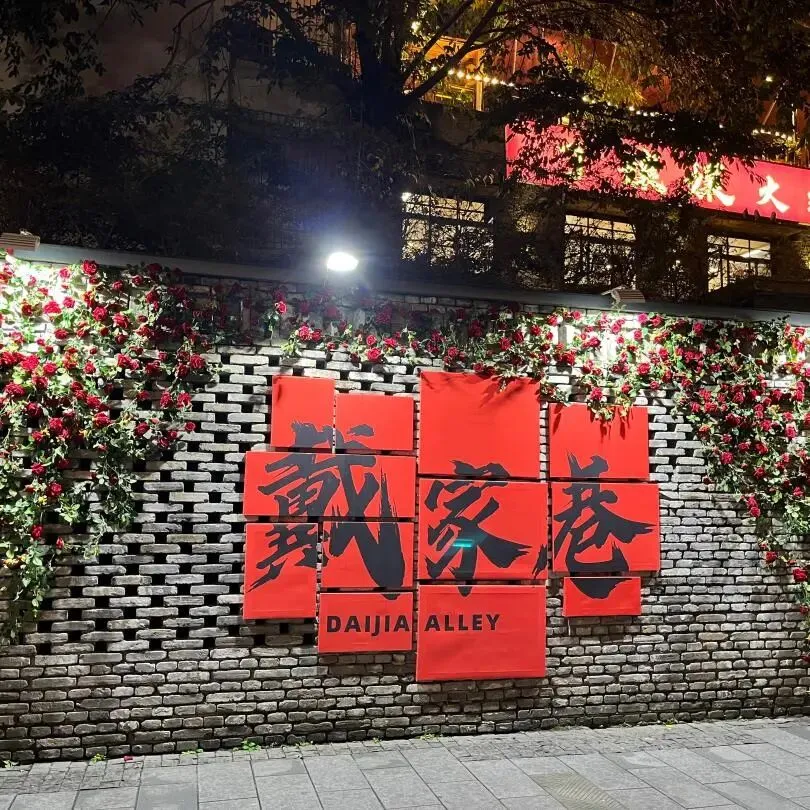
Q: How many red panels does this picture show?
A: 12